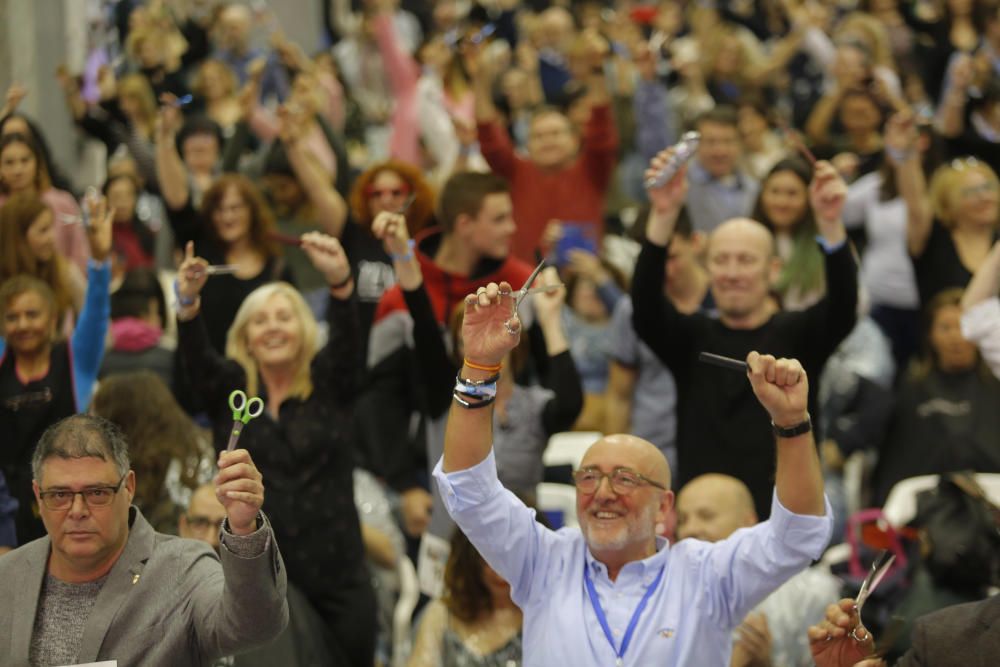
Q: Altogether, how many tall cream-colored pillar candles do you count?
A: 0